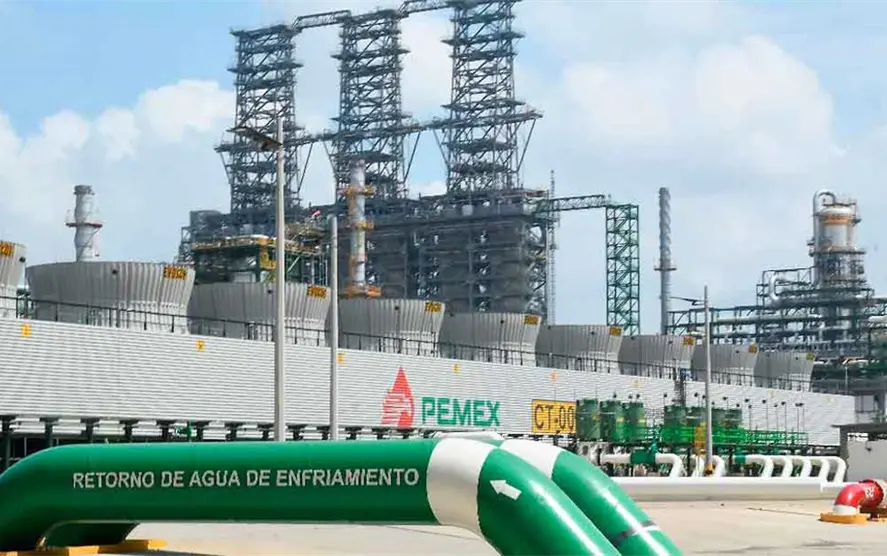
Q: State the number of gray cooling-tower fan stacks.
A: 9